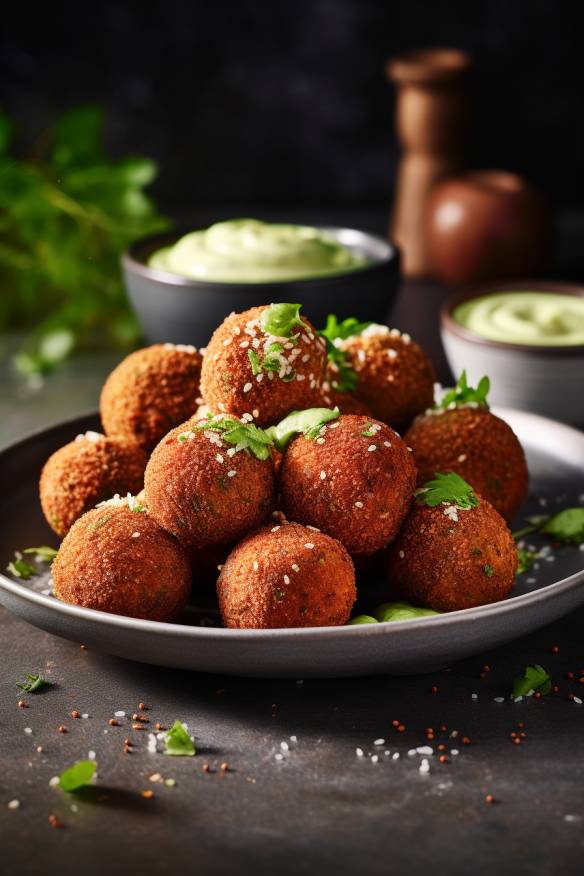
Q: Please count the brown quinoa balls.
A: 10